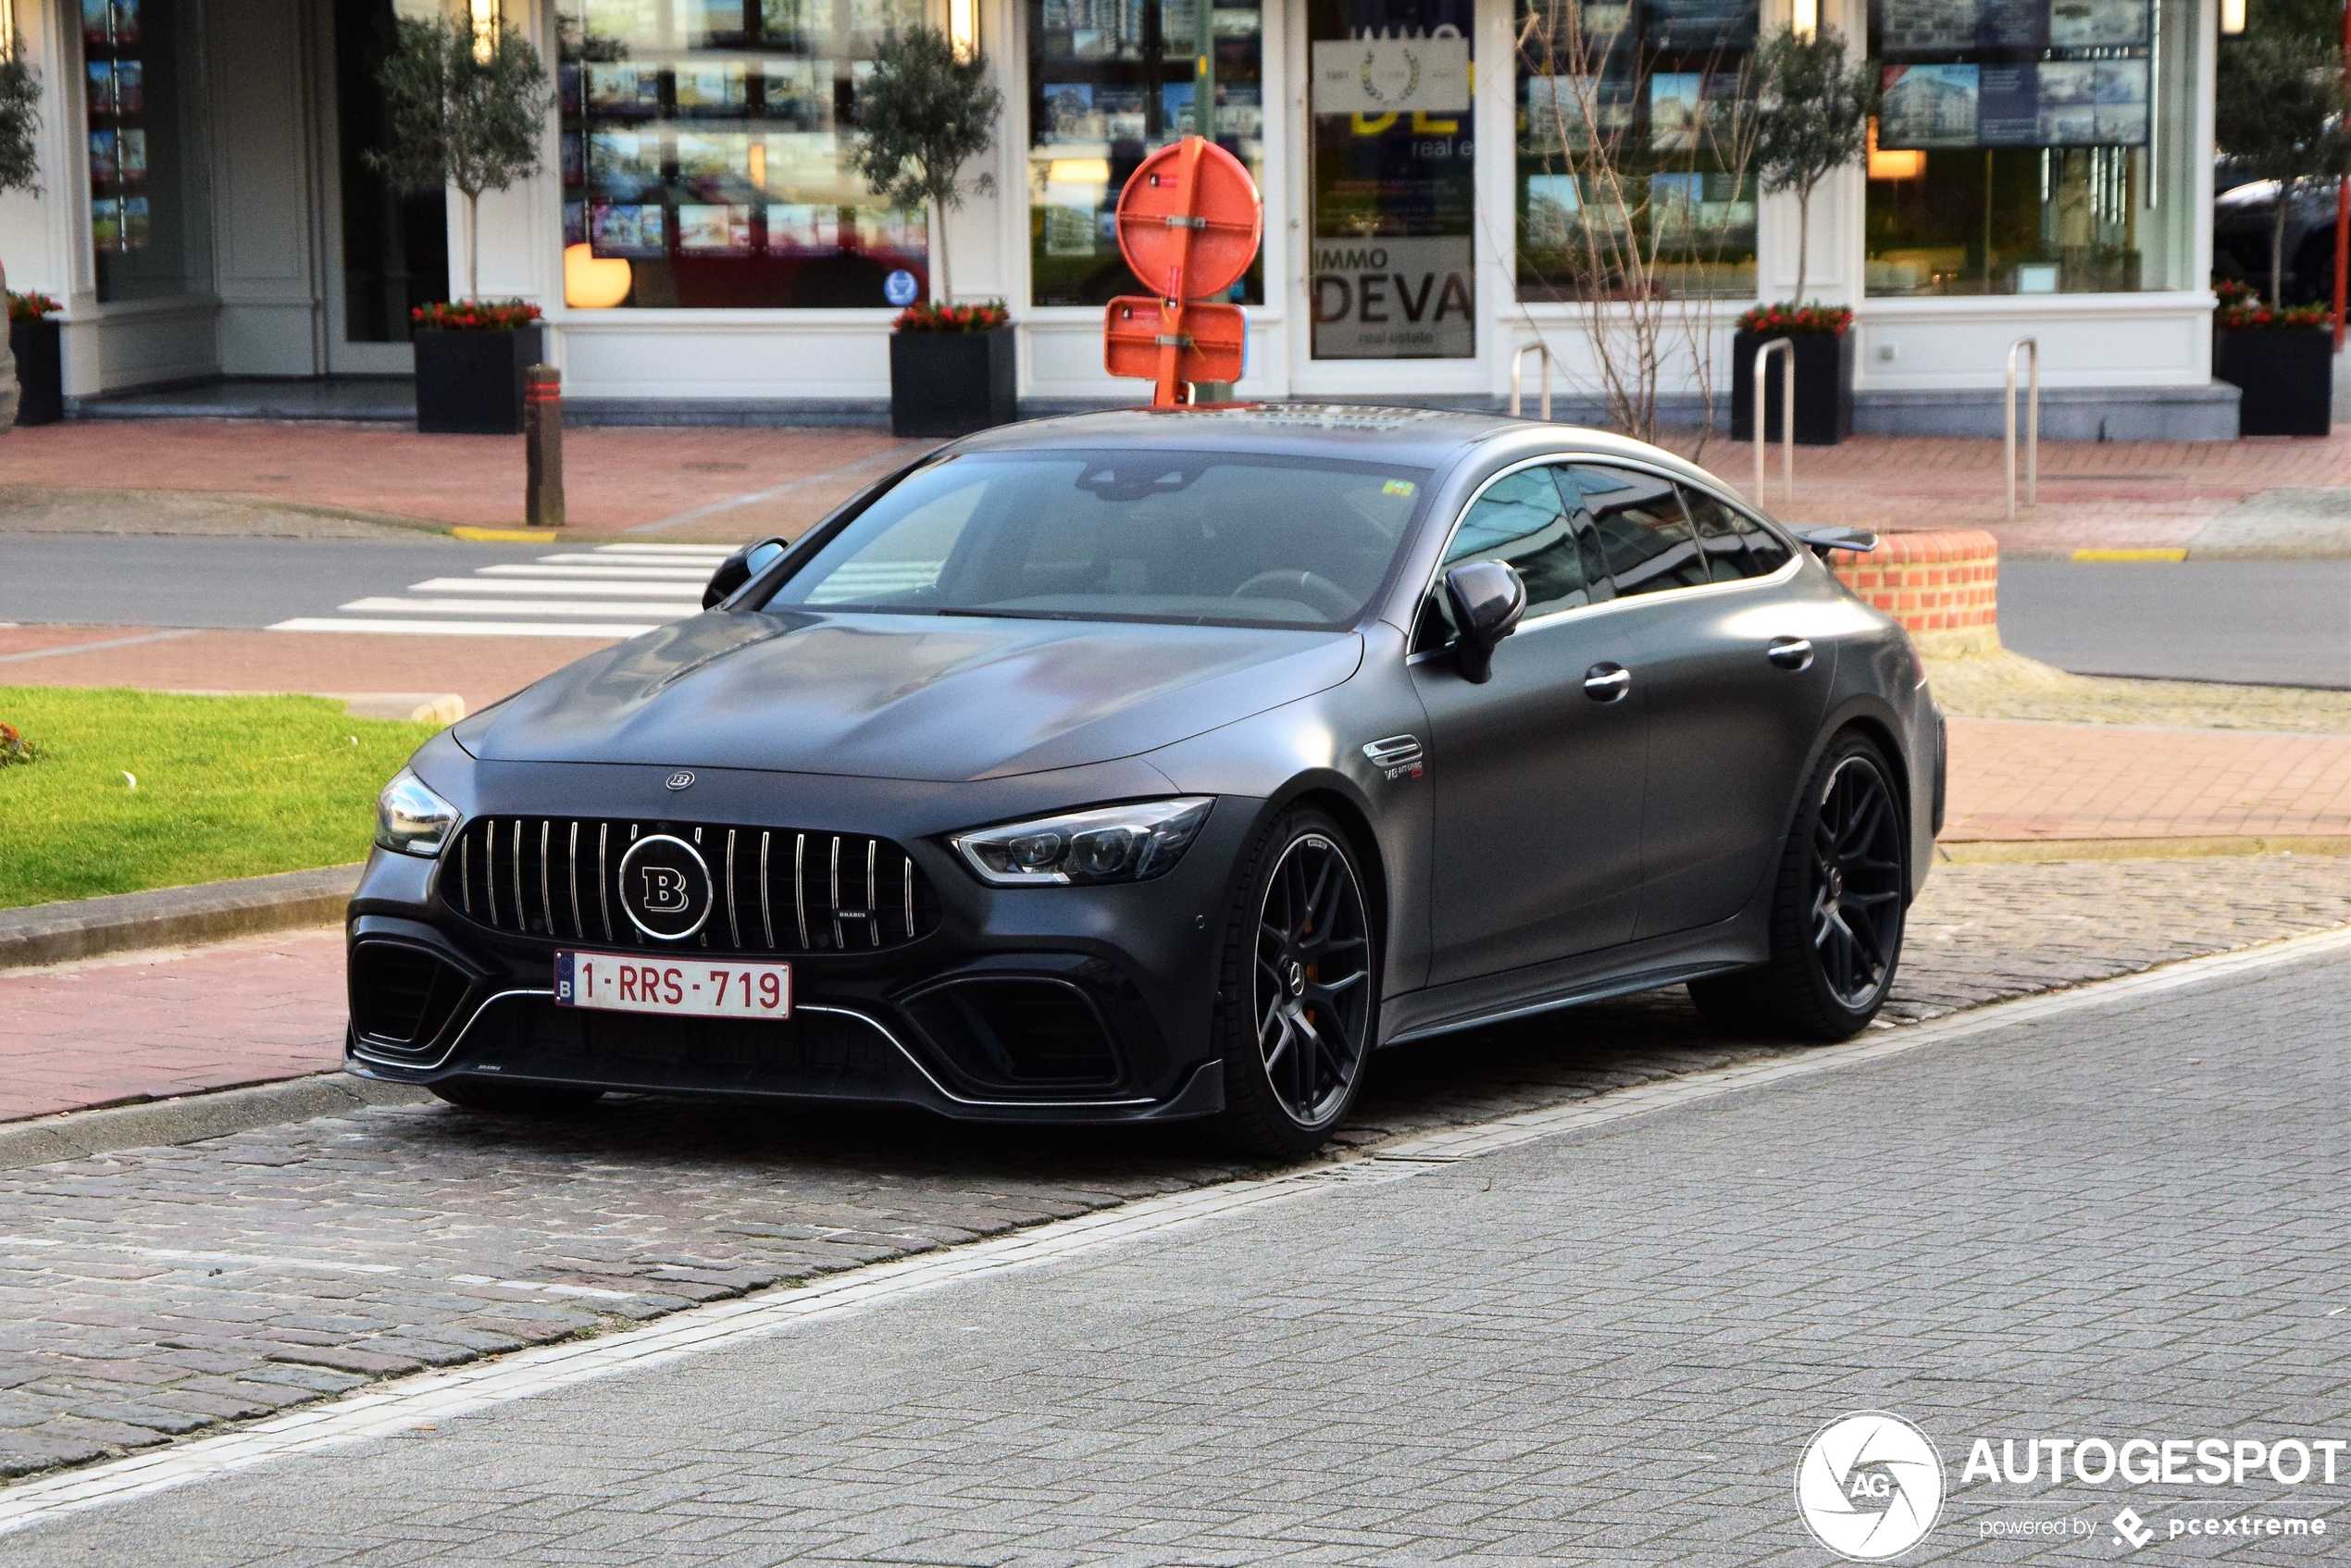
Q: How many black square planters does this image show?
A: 5